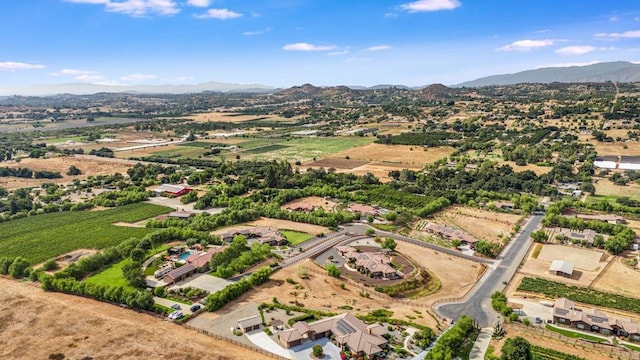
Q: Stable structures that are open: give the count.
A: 1